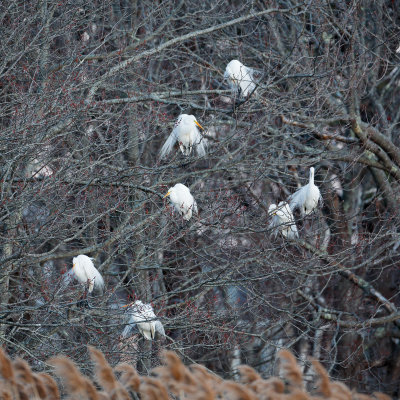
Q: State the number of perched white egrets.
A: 7